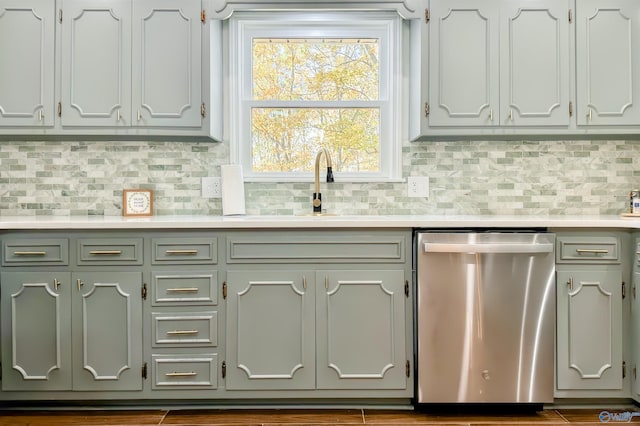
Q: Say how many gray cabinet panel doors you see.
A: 11